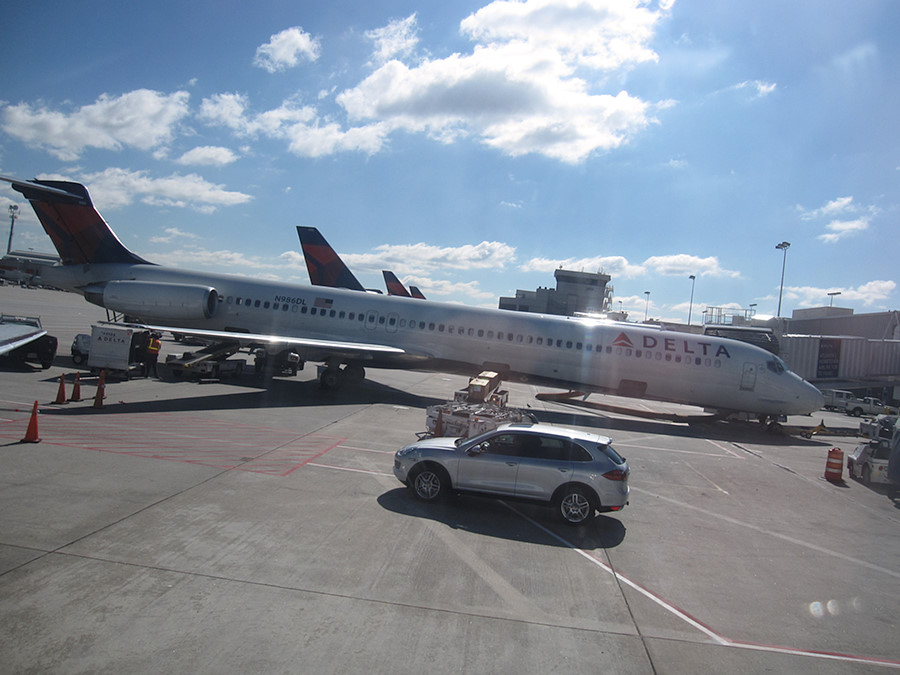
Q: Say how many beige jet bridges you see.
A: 1